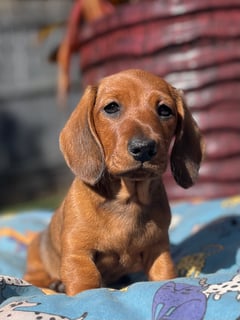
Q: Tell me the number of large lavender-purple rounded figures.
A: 1